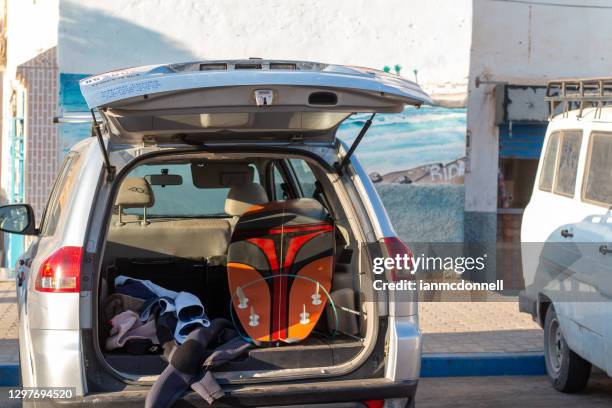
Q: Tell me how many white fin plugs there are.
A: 4